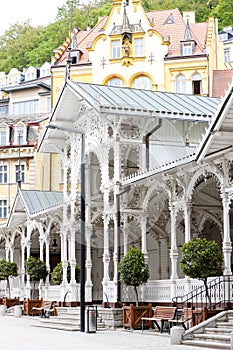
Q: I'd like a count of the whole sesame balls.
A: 0